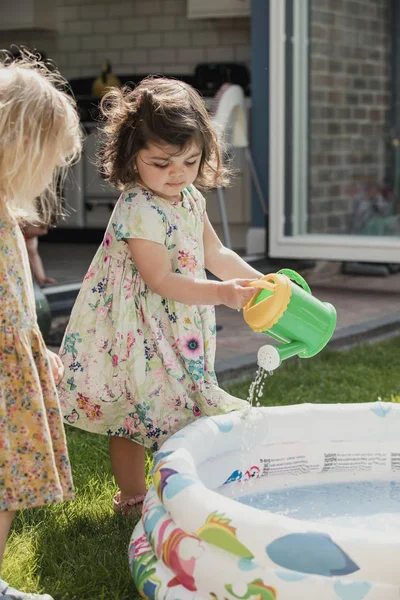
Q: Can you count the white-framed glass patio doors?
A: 1